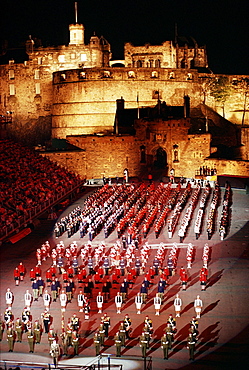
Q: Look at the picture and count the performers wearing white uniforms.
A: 11